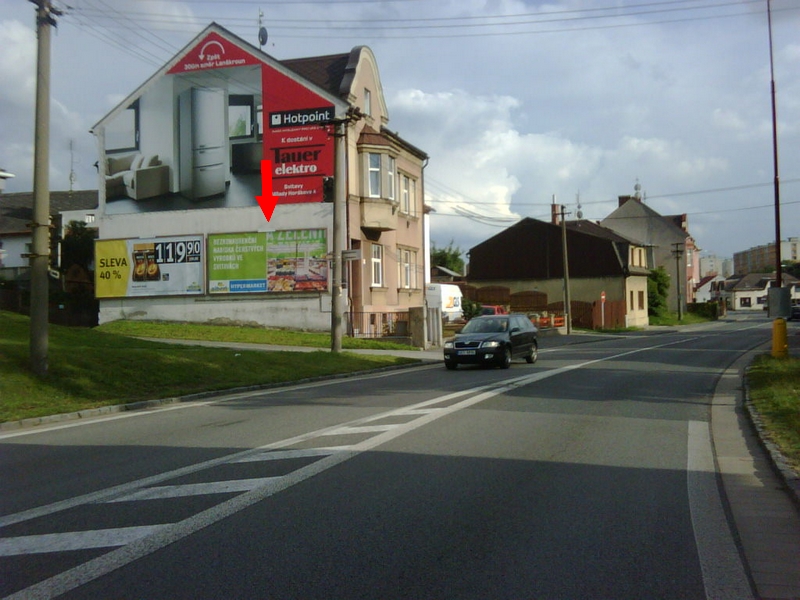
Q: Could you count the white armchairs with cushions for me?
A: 1